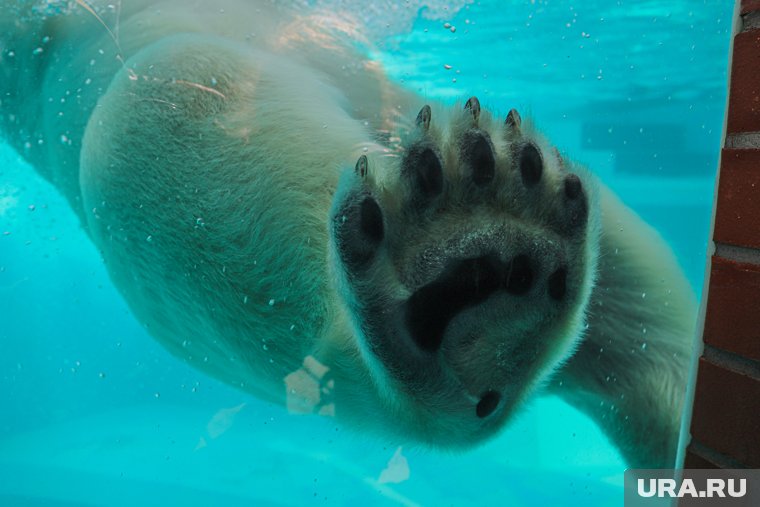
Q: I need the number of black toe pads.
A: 5